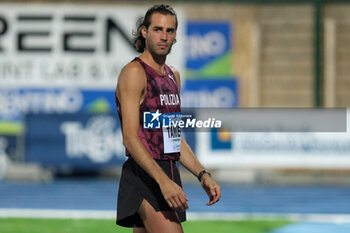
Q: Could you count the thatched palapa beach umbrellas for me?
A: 0